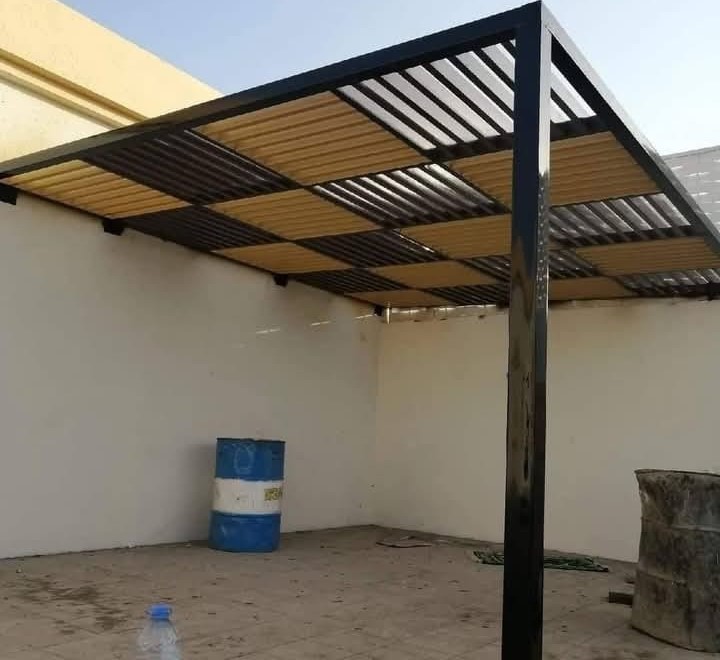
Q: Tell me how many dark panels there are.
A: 10